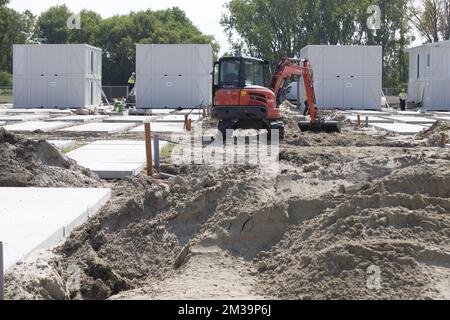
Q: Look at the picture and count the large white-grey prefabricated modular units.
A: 4